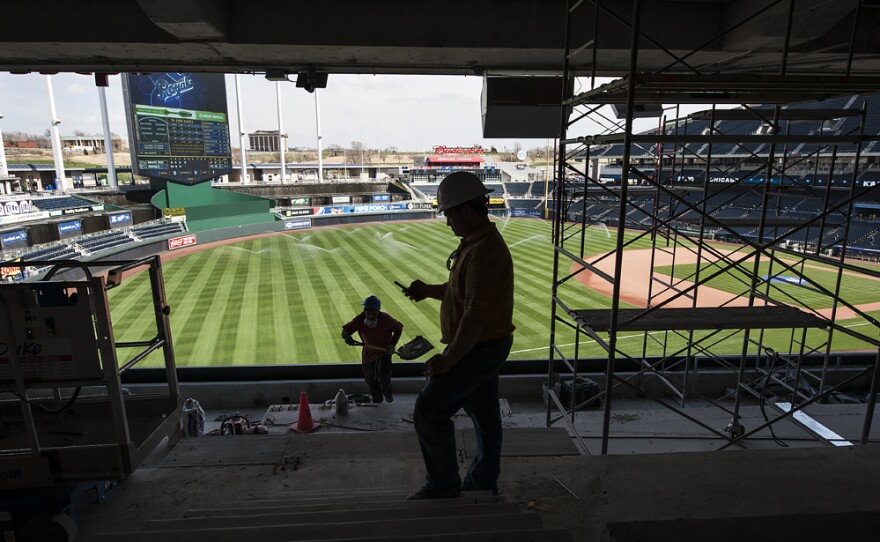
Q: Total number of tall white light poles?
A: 5